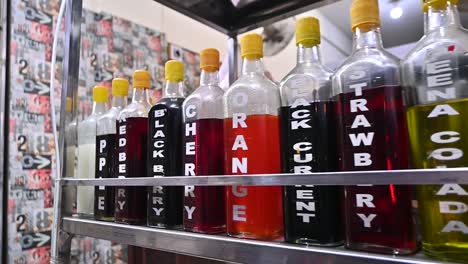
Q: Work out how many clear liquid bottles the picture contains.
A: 1